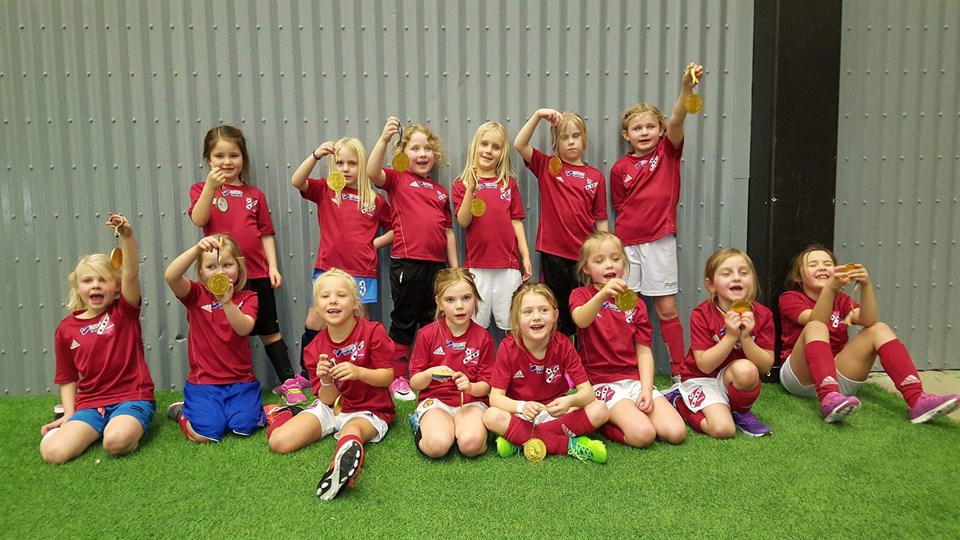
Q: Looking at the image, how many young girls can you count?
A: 14